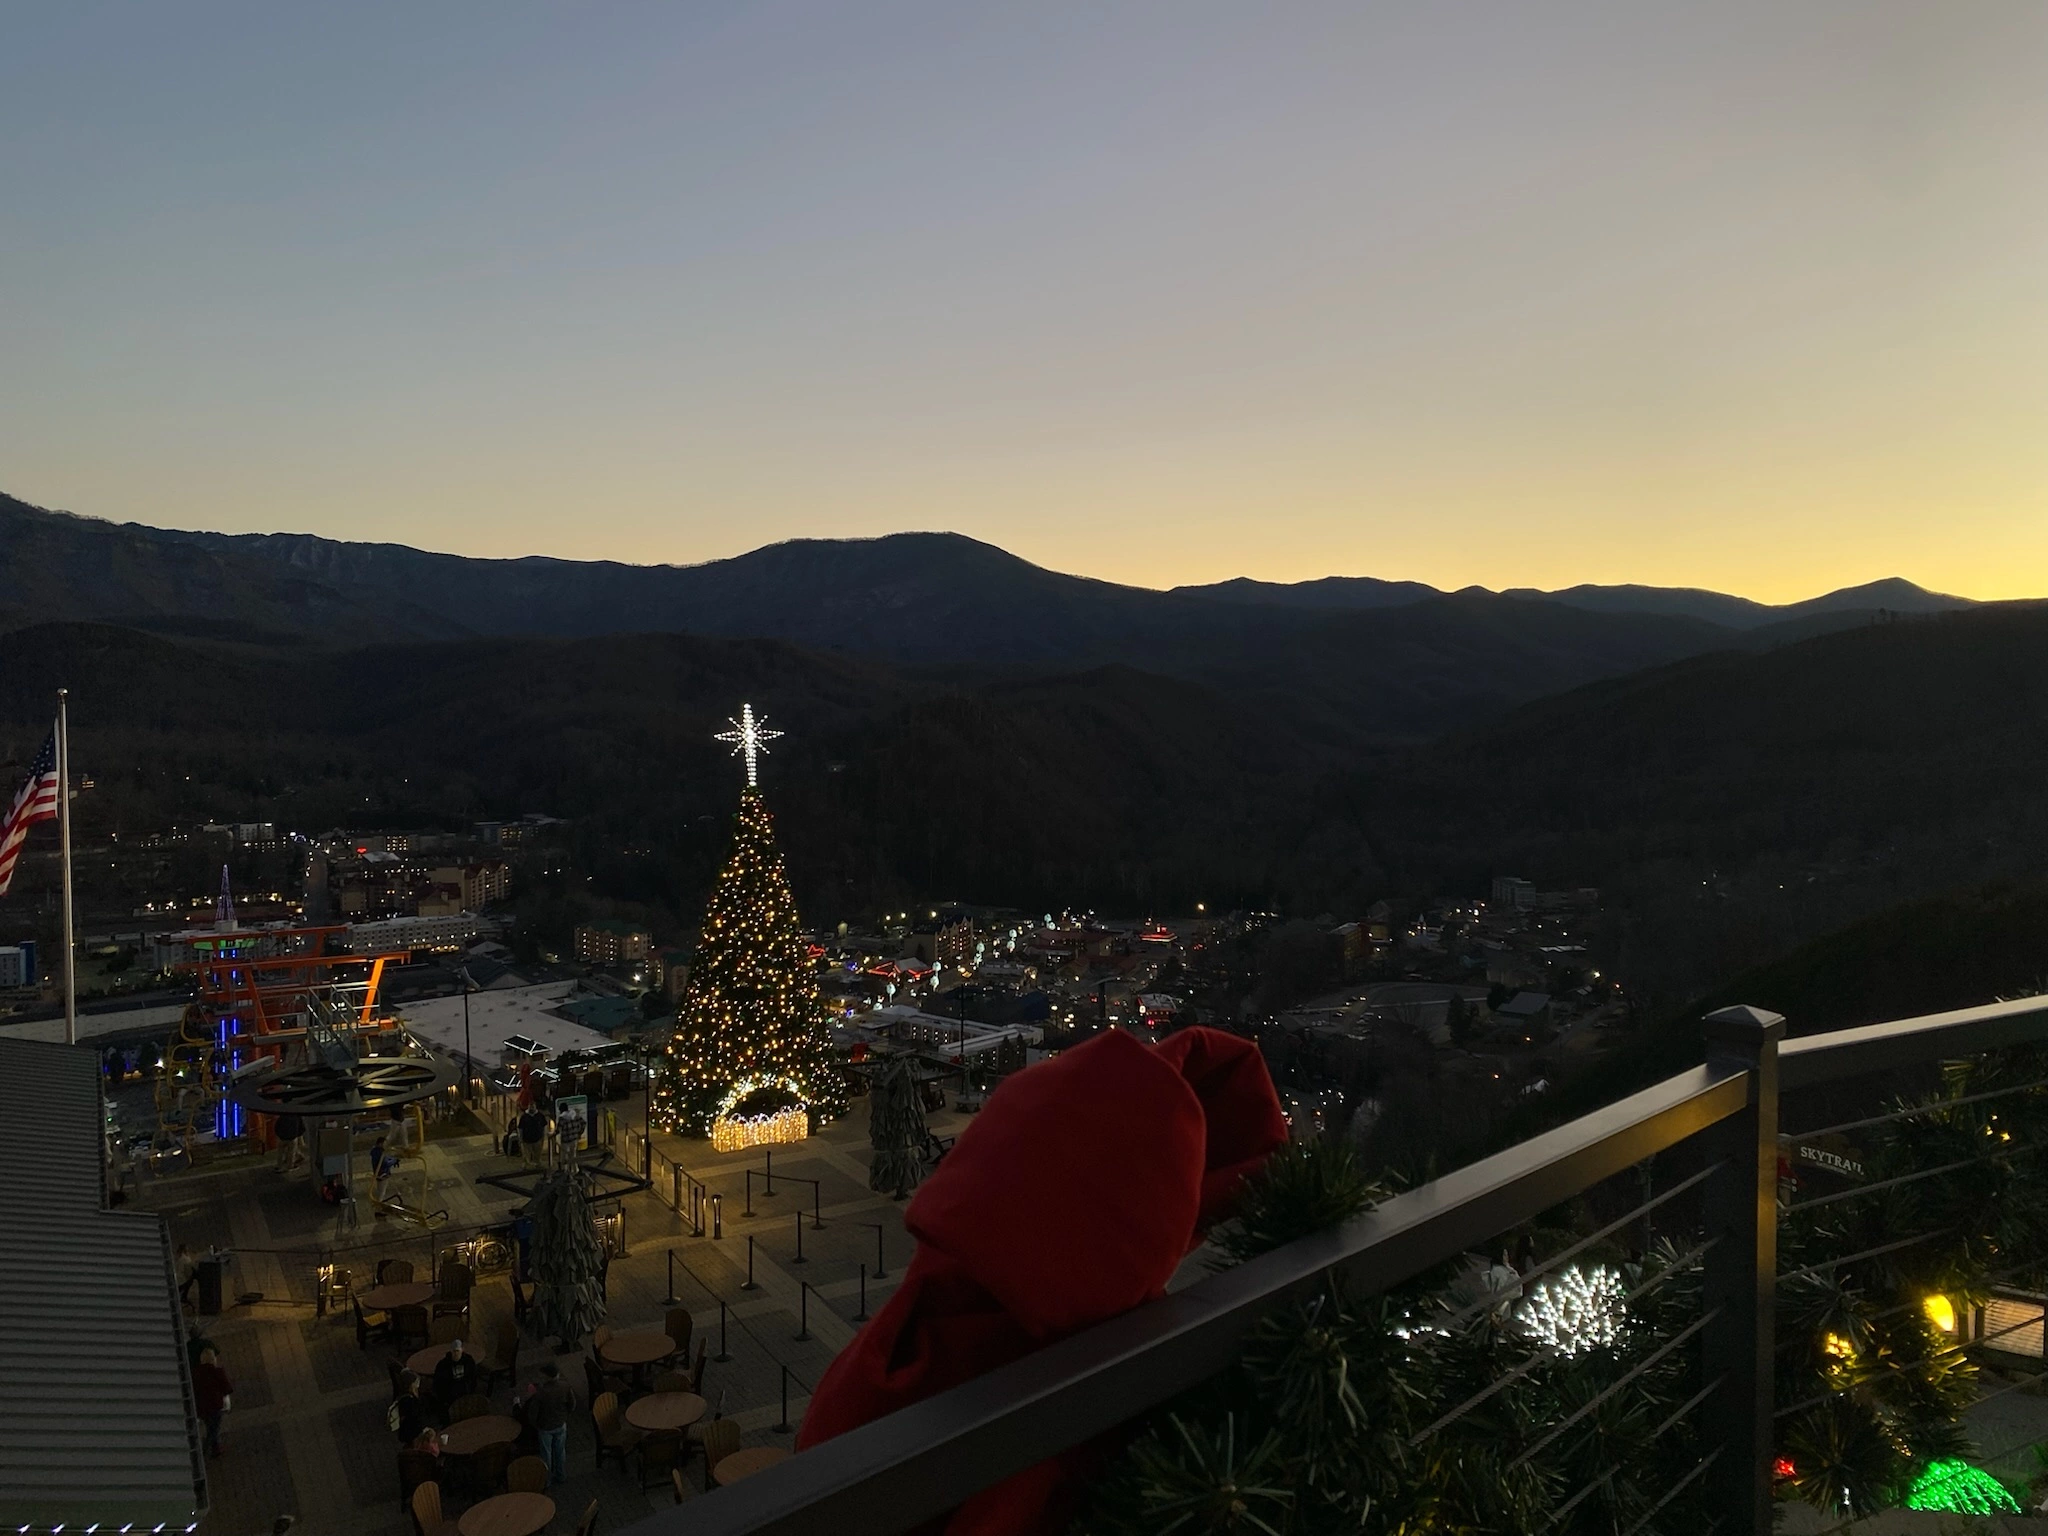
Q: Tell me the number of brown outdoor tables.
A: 7